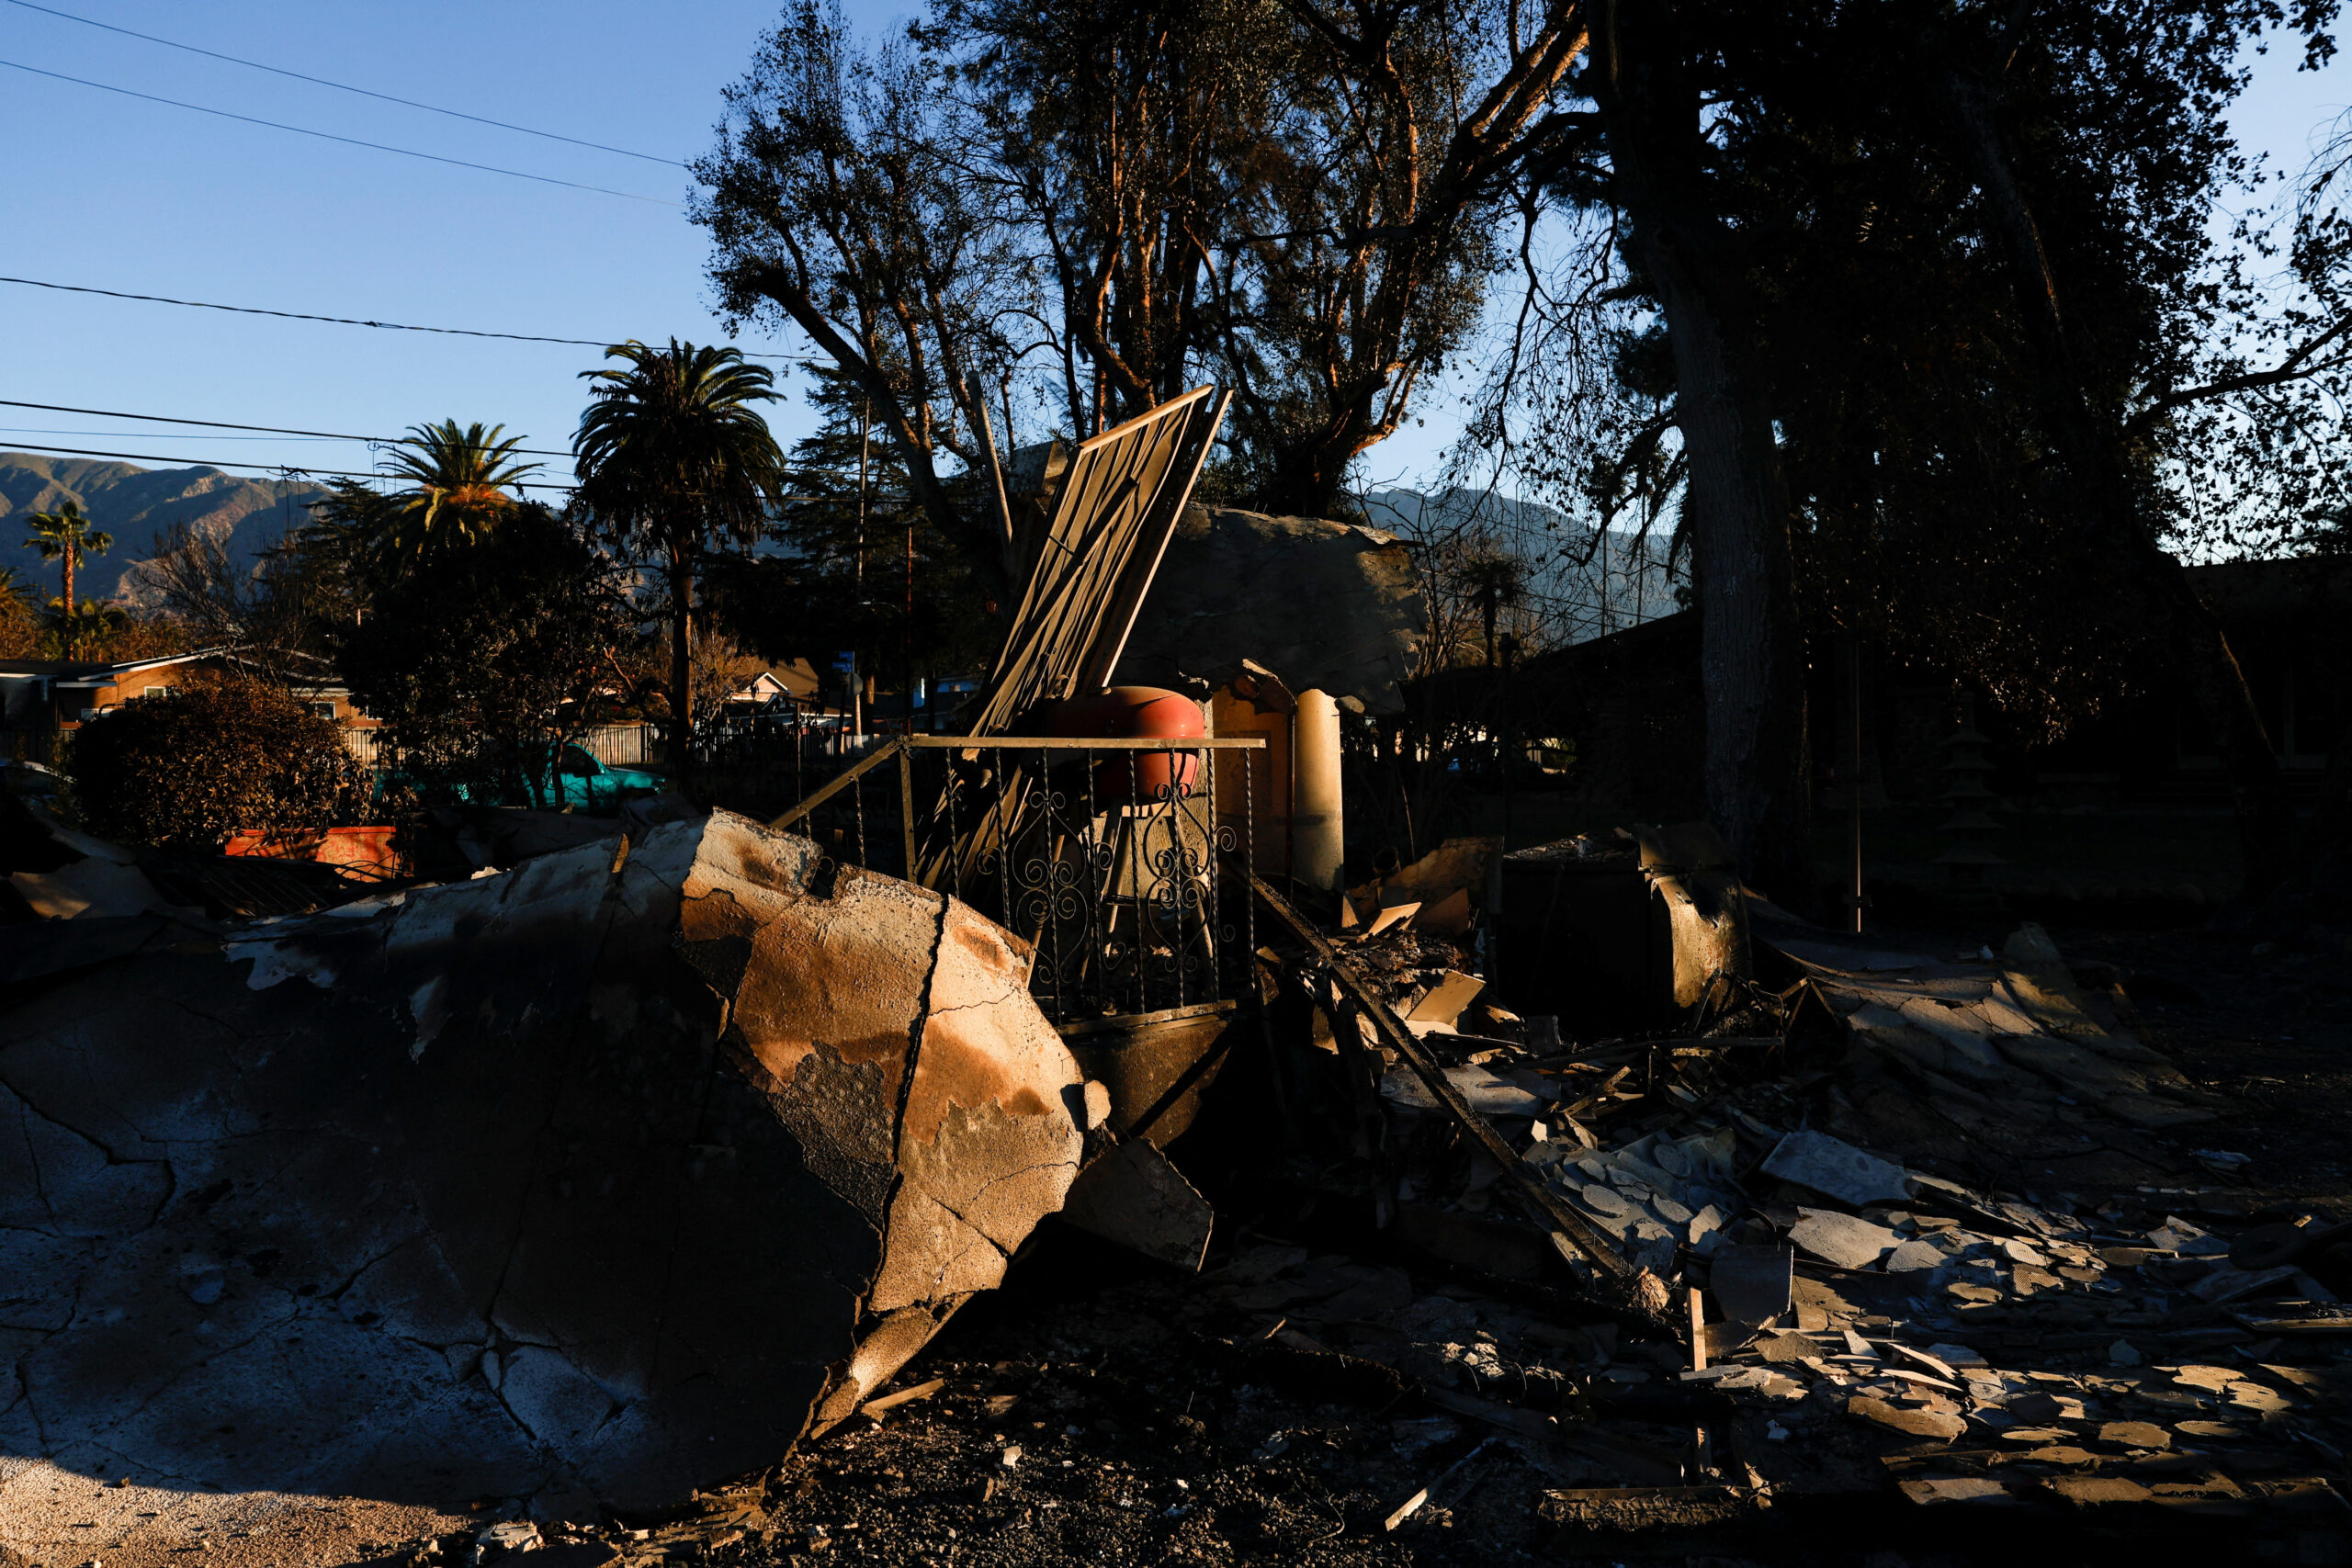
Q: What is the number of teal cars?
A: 1